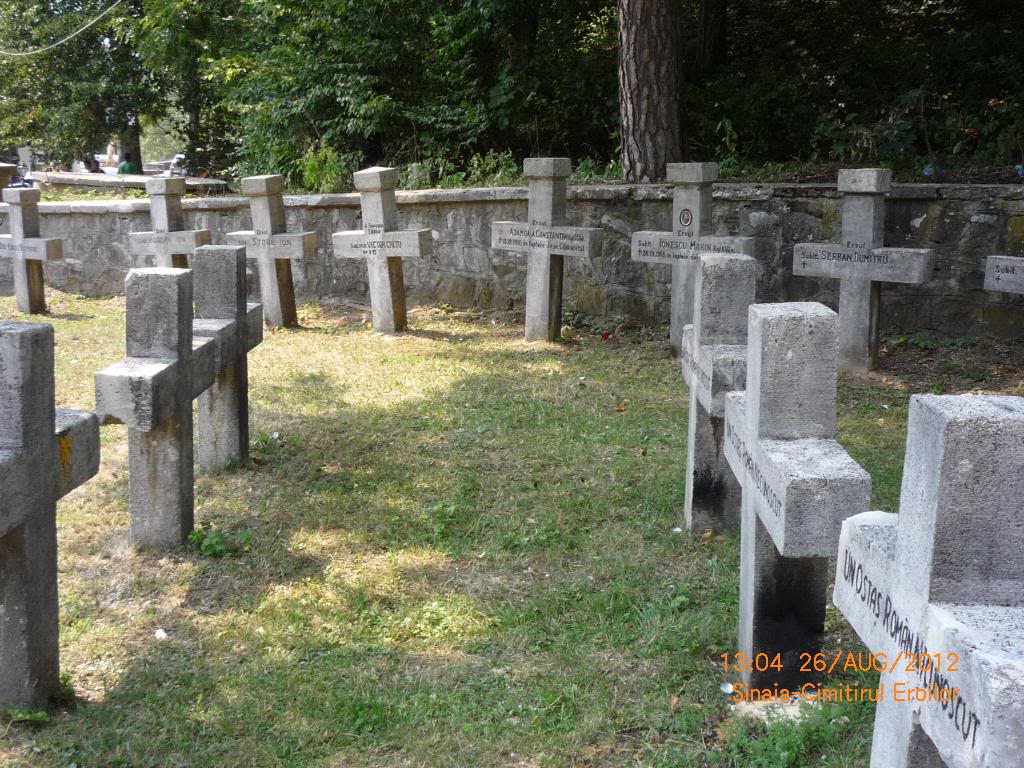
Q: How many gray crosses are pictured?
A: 14